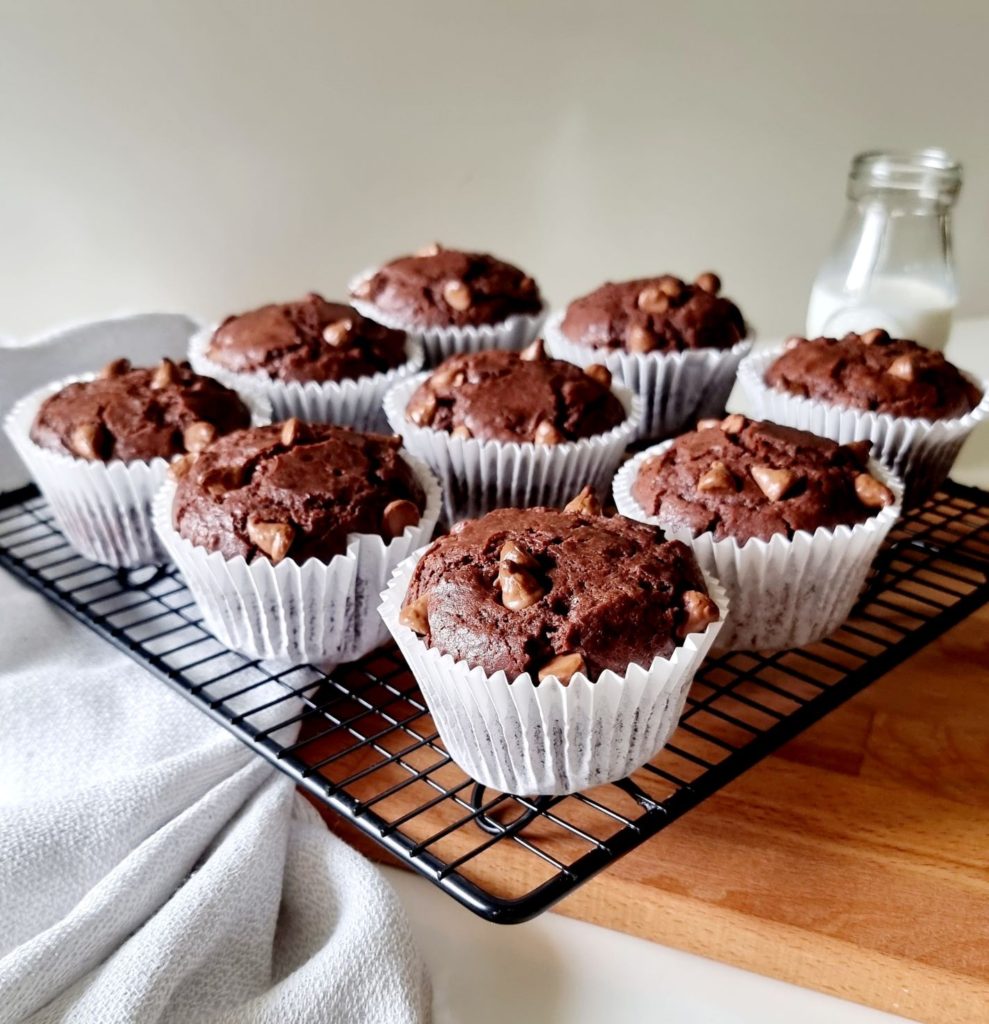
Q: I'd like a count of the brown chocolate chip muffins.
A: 9